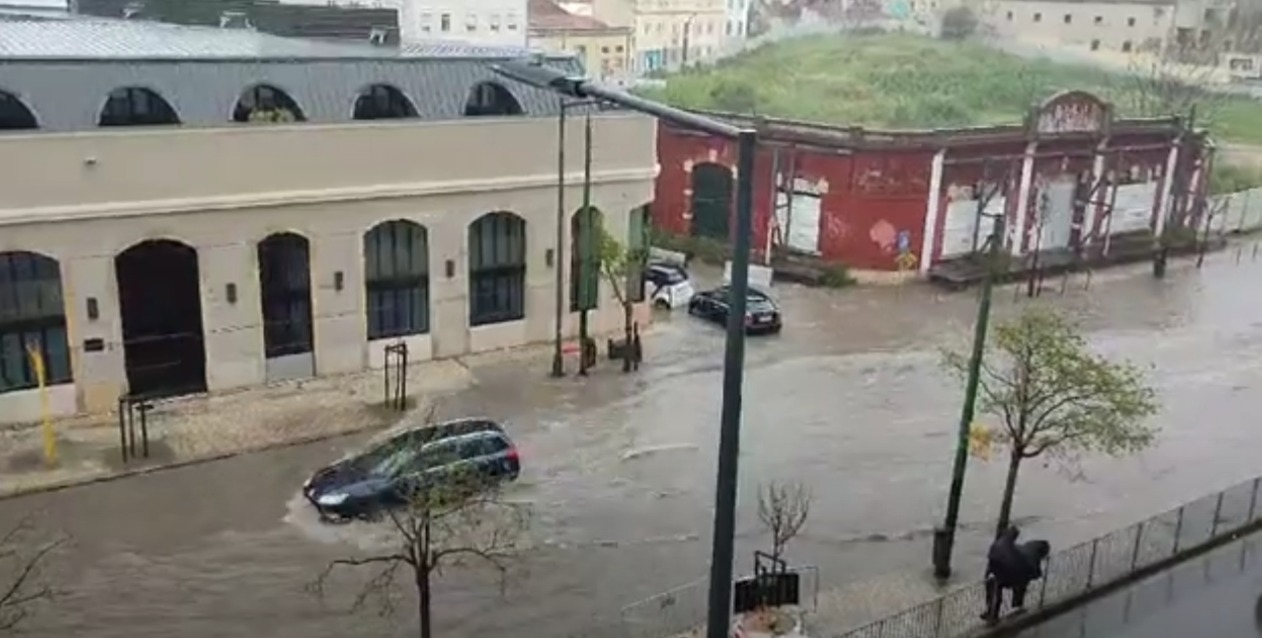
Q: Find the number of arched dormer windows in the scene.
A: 5